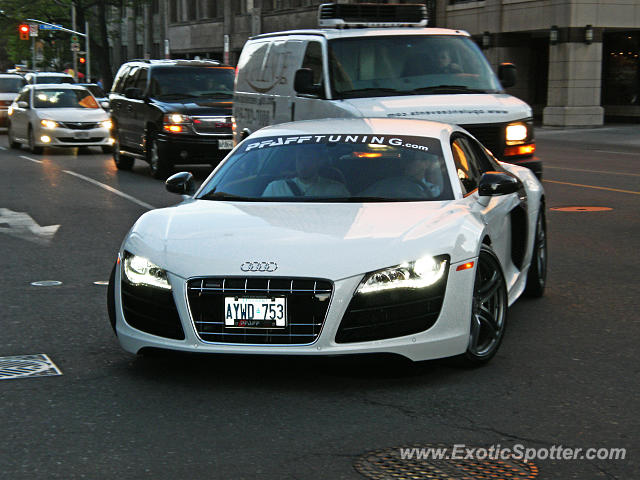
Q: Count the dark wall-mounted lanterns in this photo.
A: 3